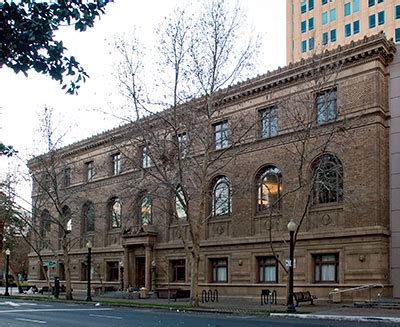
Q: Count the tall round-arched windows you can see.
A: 9